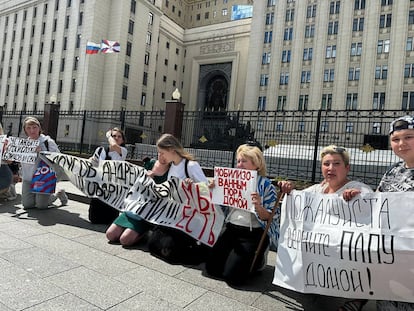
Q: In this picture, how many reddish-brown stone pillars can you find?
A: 2